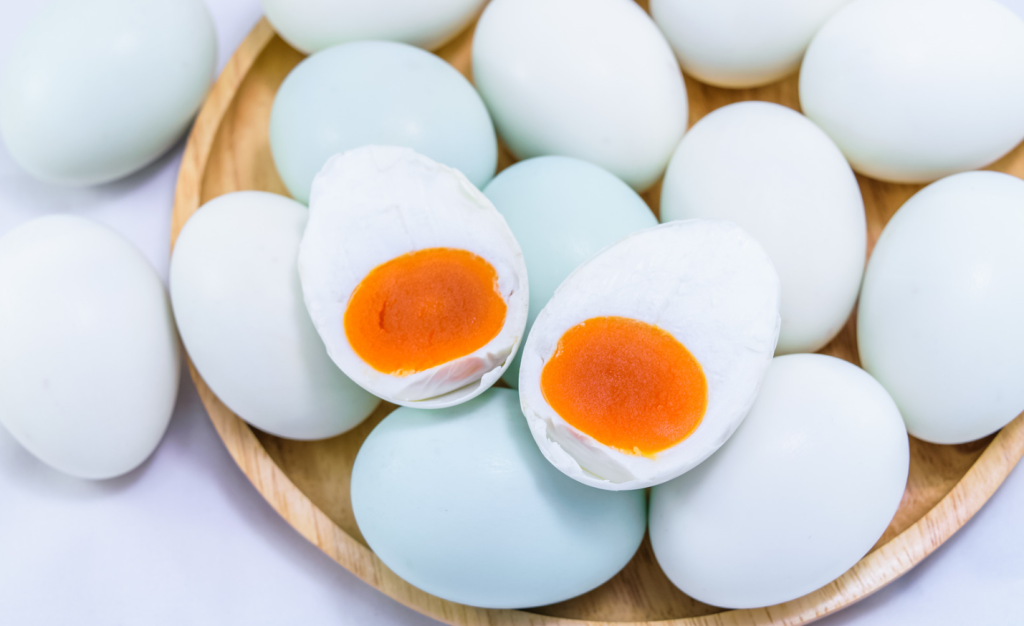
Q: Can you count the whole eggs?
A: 13